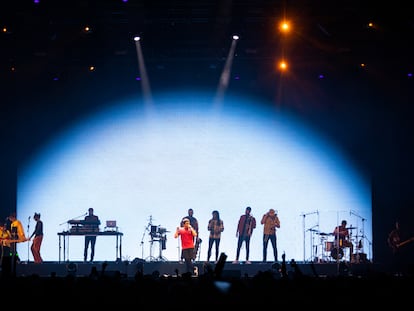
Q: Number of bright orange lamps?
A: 2